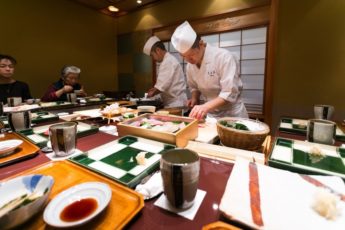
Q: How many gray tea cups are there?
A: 7